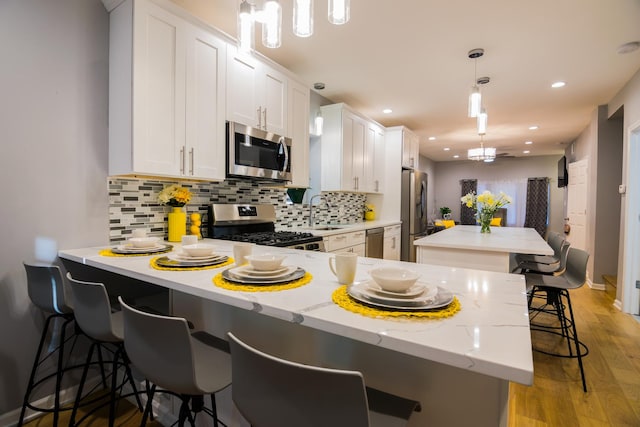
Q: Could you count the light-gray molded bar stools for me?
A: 7